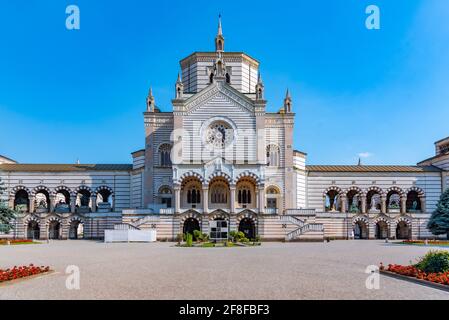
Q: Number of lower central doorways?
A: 3